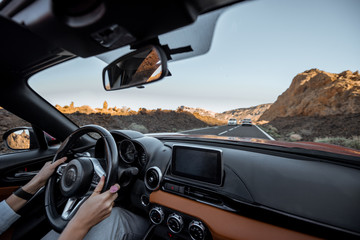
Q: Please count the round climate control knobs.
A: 3